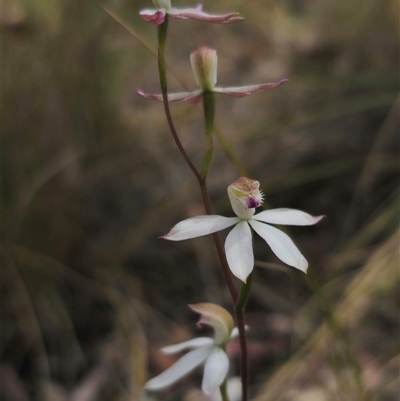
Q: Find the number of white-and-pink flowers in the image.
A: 4